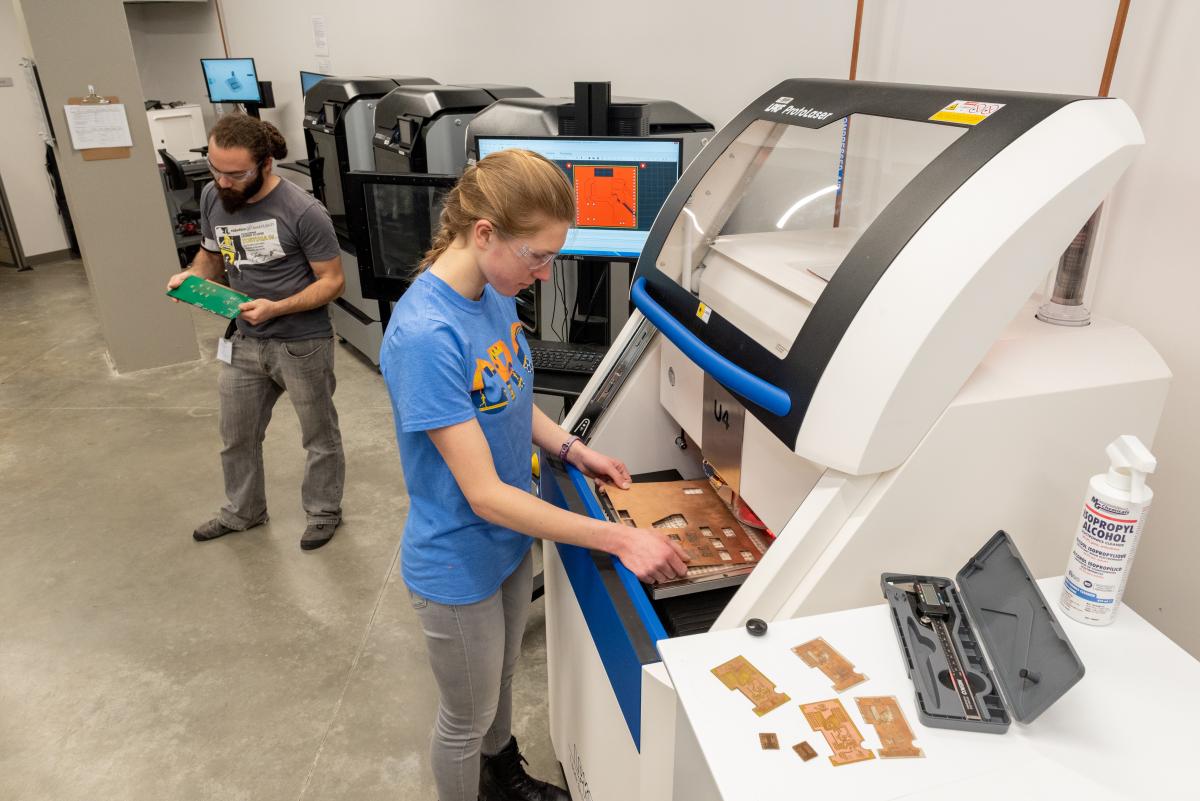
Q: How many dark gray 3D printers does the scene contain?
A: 3